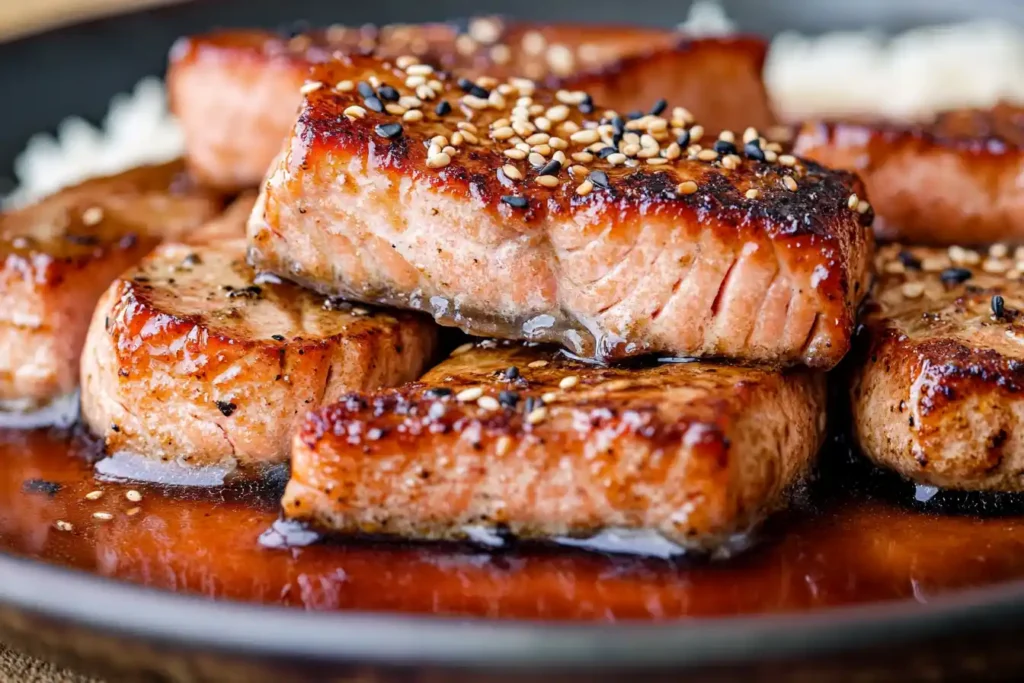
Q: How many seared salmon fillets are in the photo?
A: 7